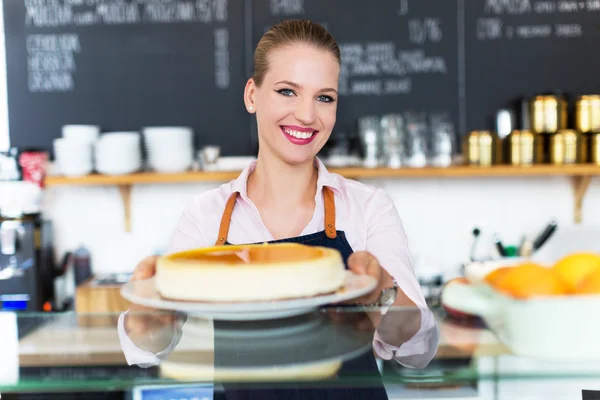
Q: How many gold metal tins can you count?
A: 6